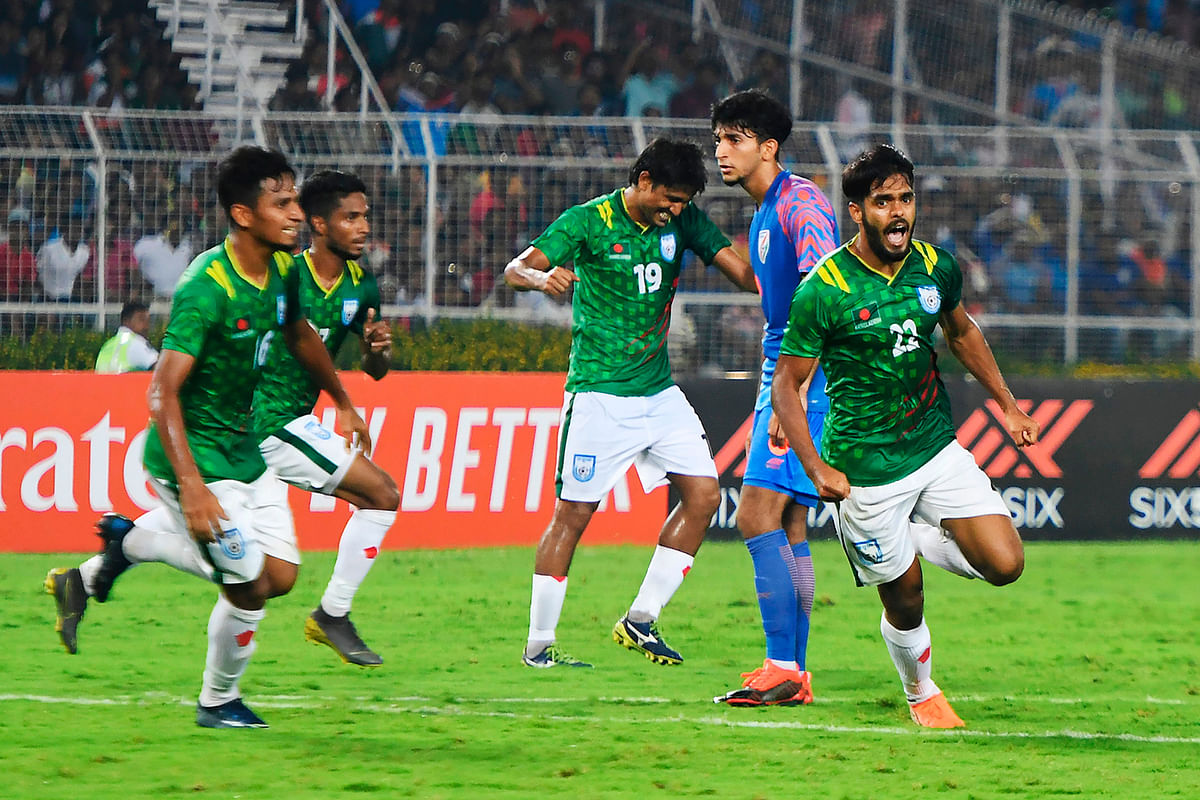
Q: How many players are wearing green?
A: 4